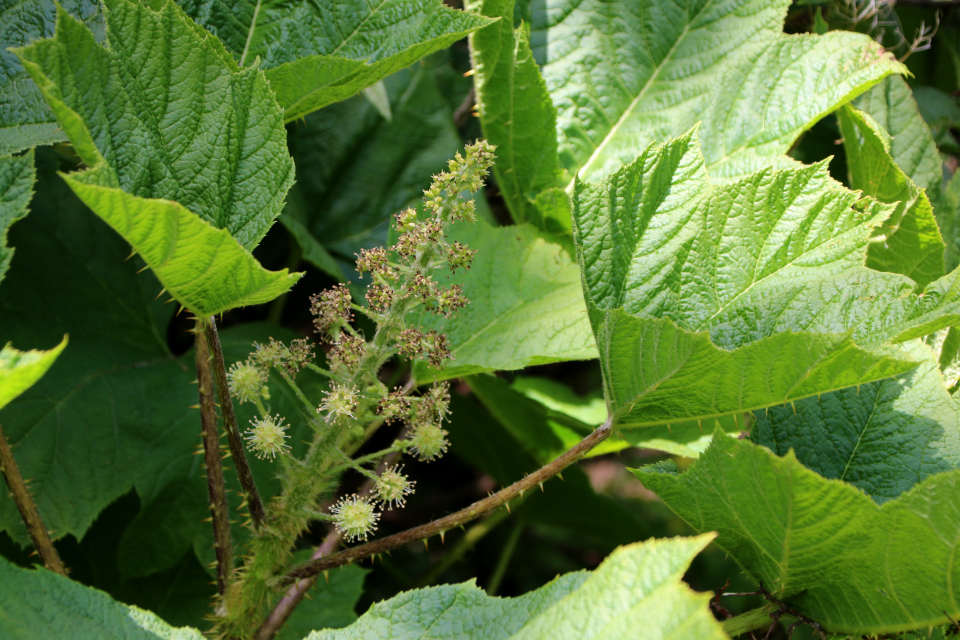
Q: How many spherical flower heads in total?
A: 6